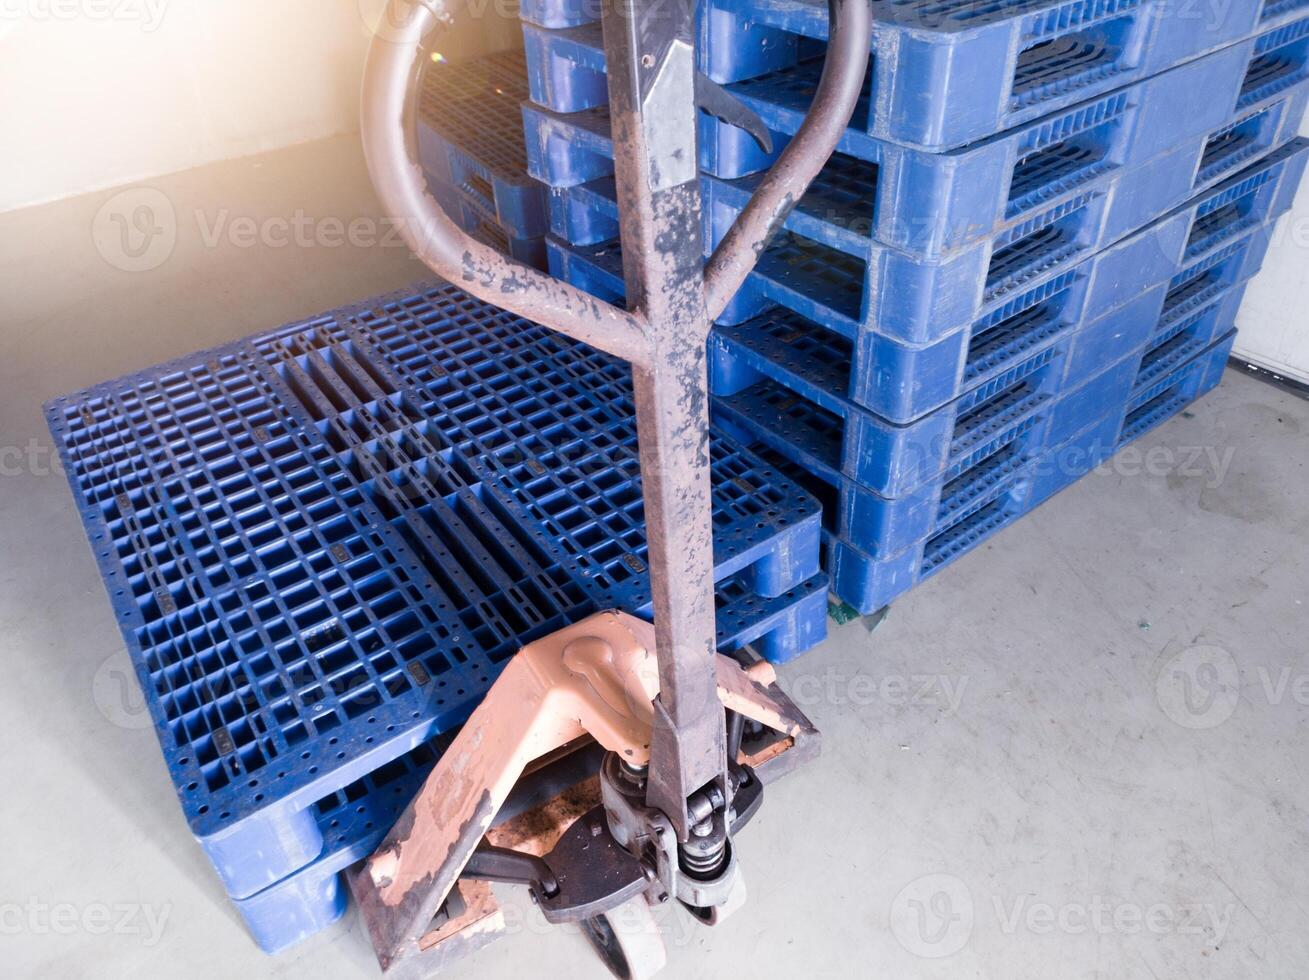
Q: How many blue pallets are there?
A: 11